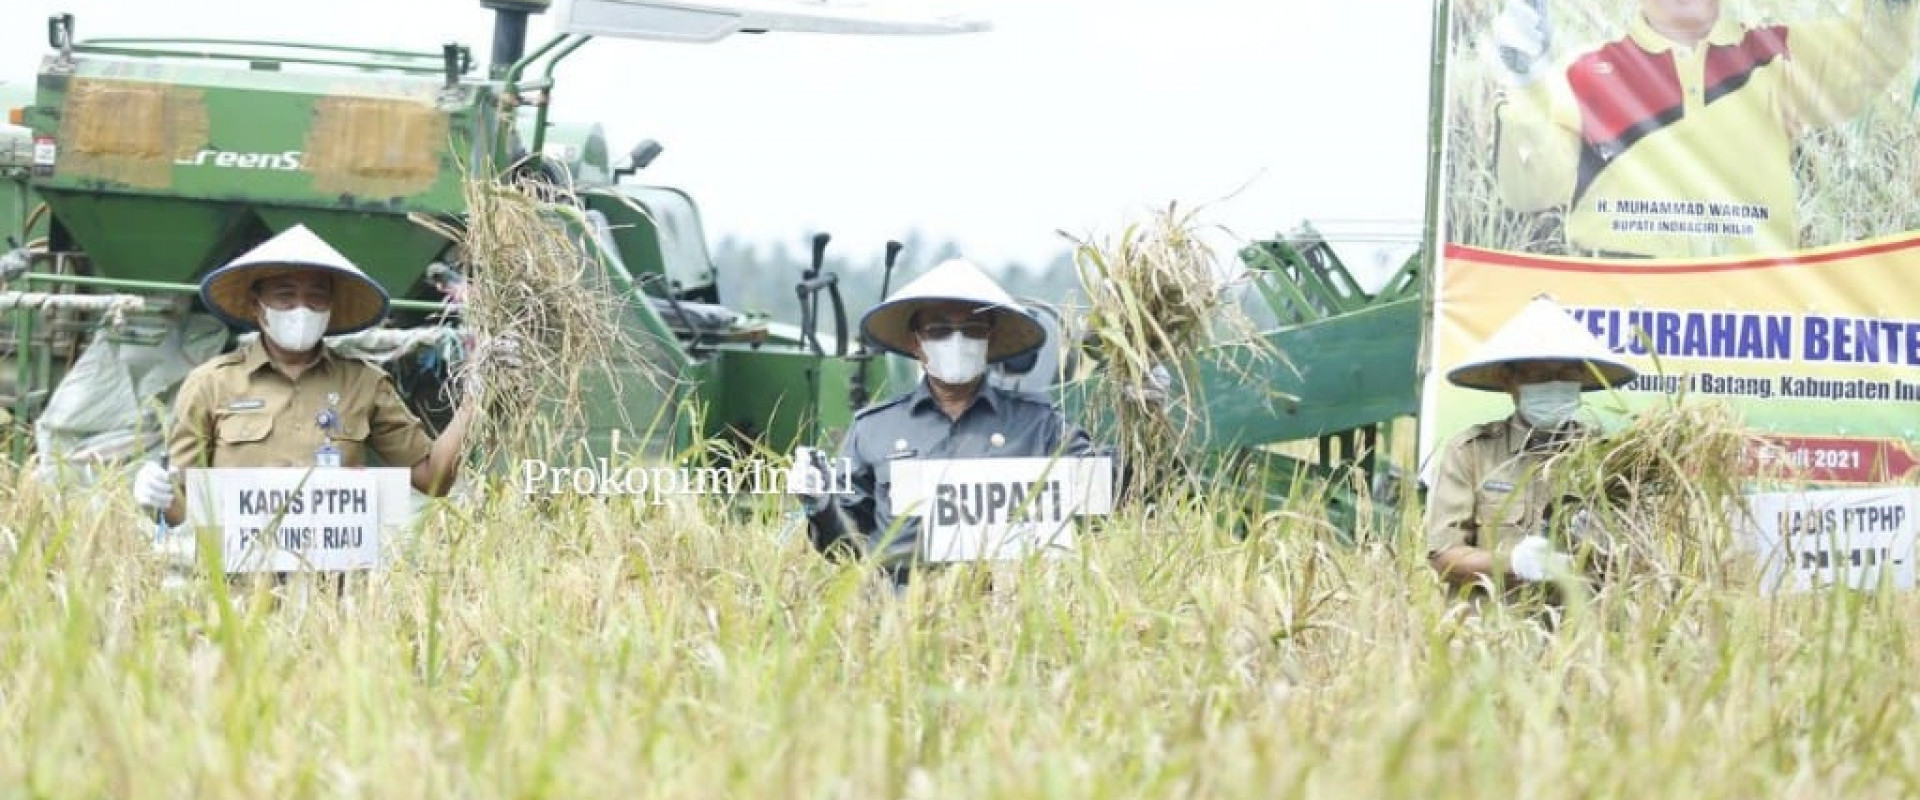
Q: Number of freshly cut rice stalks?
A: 3